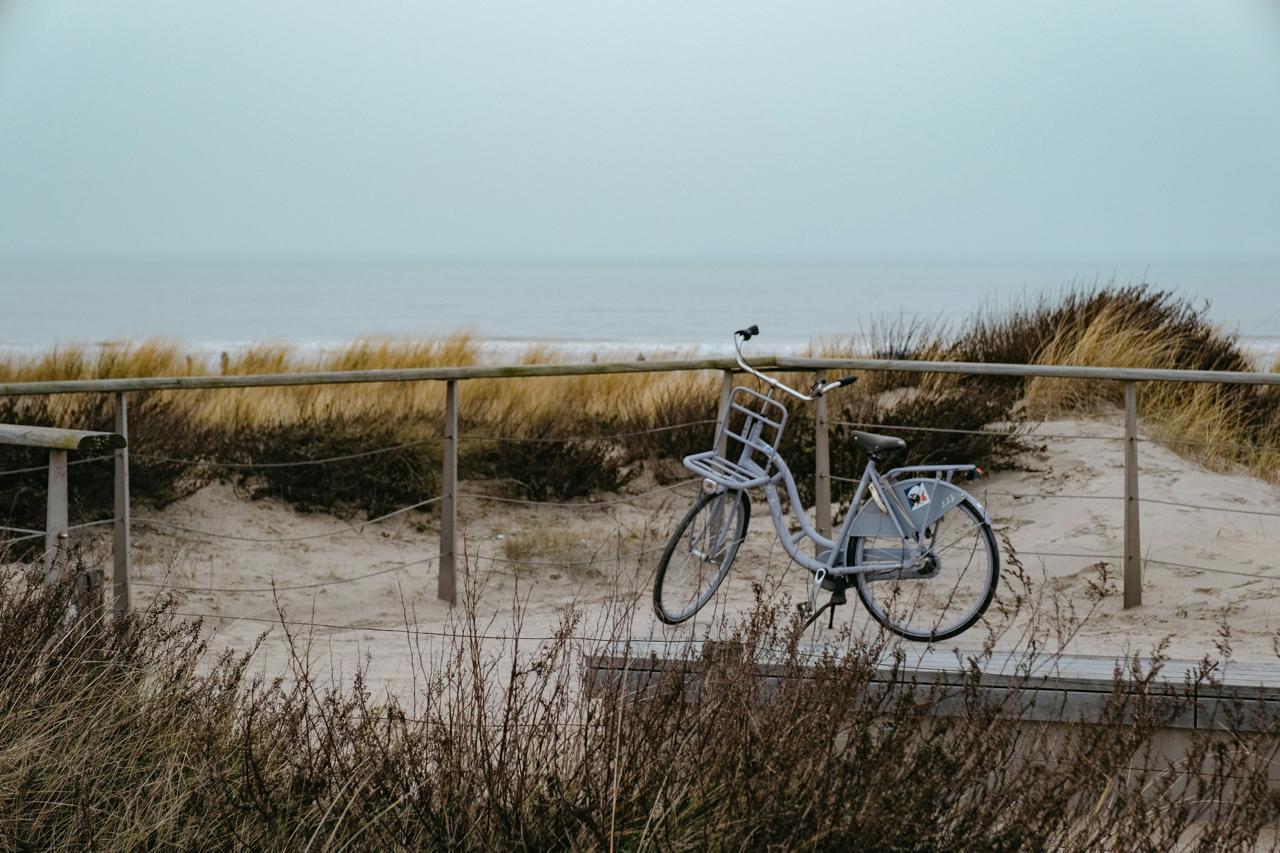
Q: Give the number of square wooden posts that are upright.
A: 6